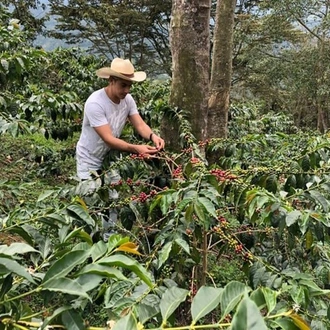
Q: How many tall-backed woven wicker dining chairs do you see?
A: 0